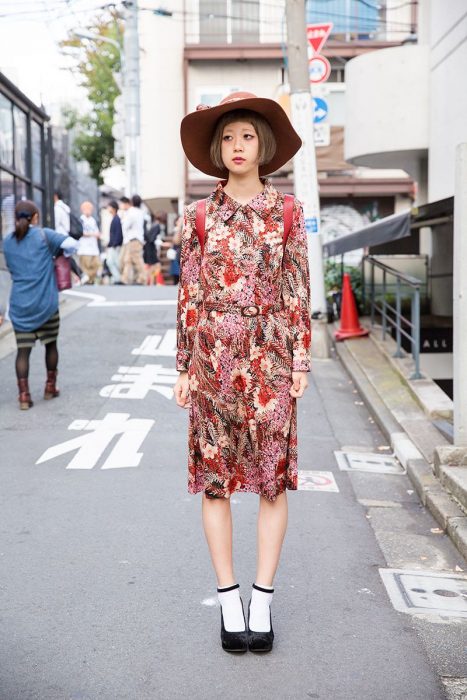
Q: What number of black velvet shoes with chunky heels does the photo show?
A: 2